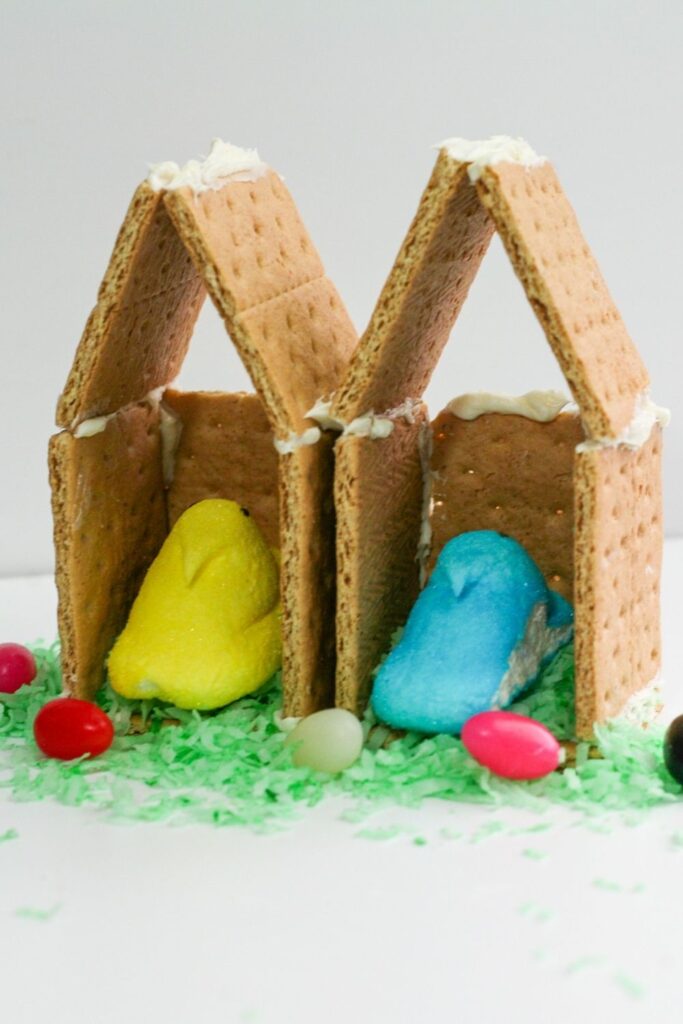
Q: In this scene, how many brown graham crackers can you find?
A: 10